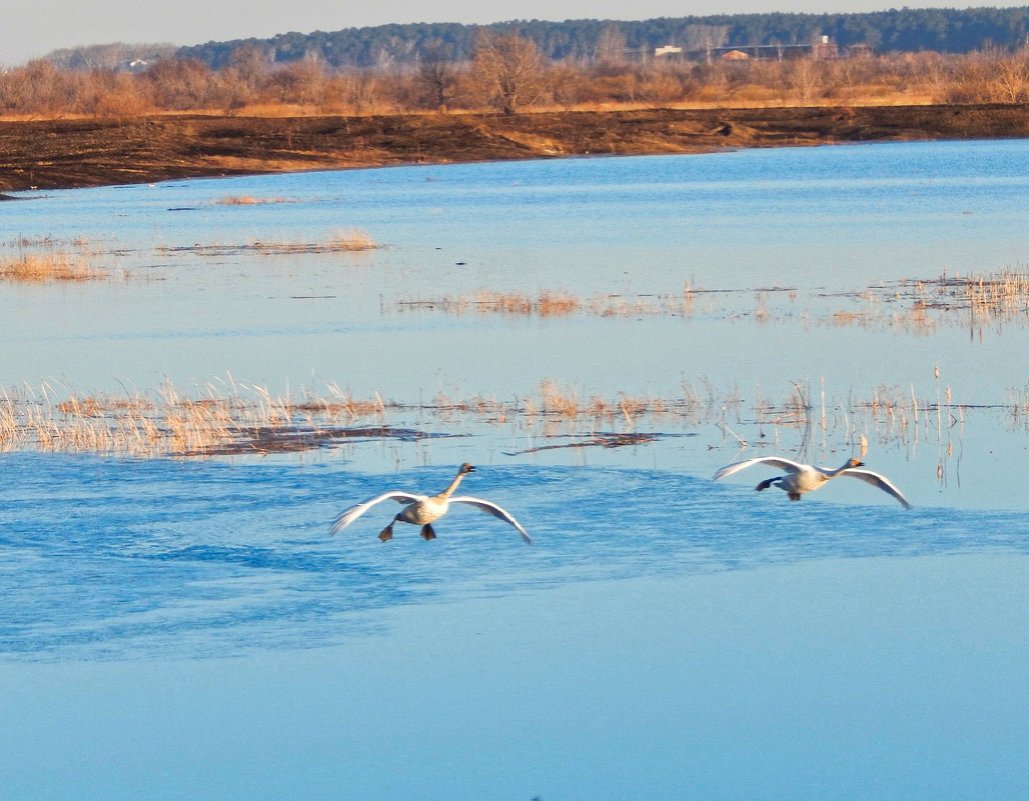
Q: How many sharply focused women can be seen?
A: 0